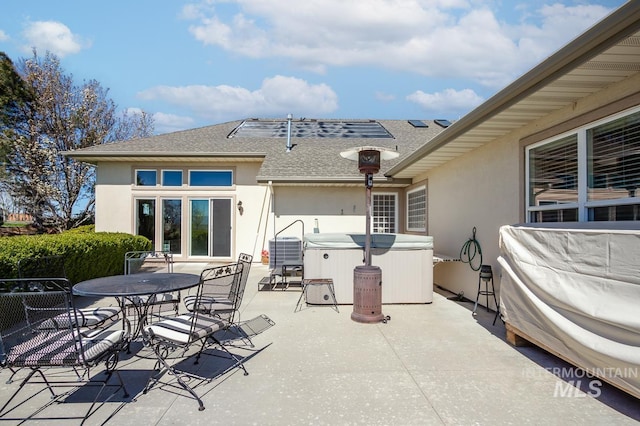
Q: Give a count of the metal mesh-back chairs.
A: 5